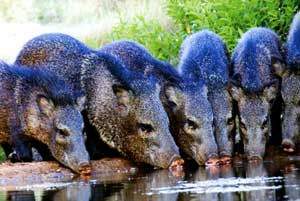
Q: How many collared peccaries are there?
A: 6